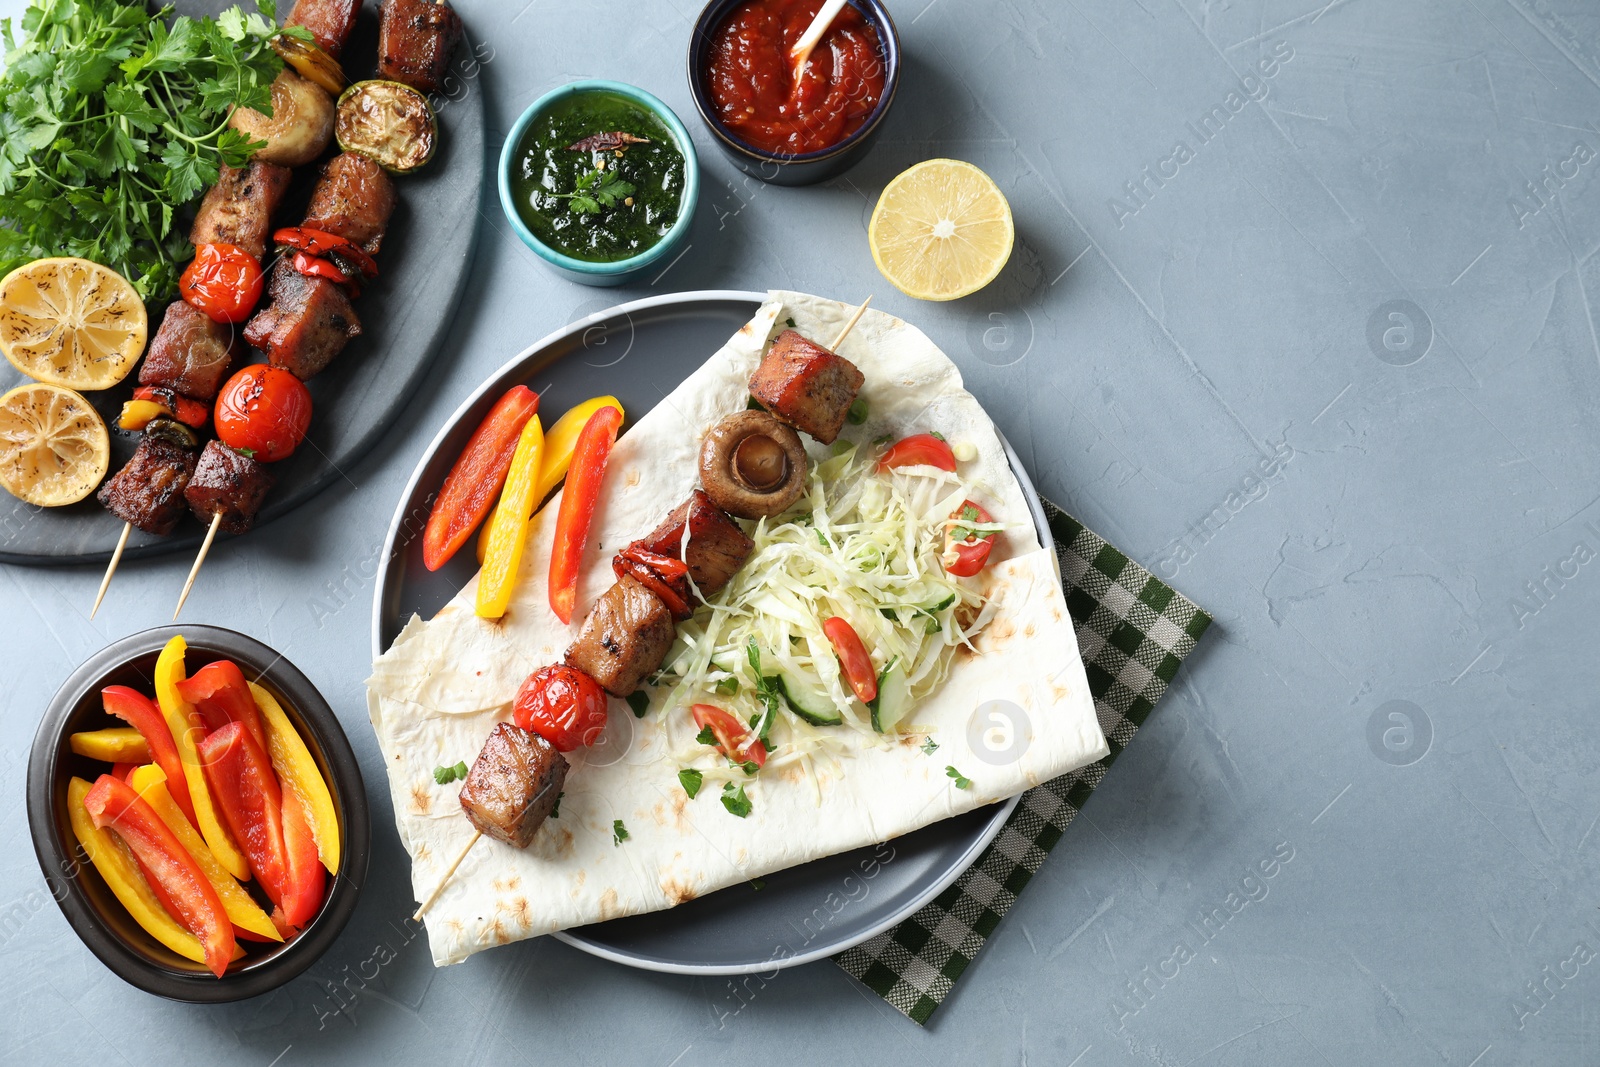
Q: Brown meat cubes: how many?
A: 12